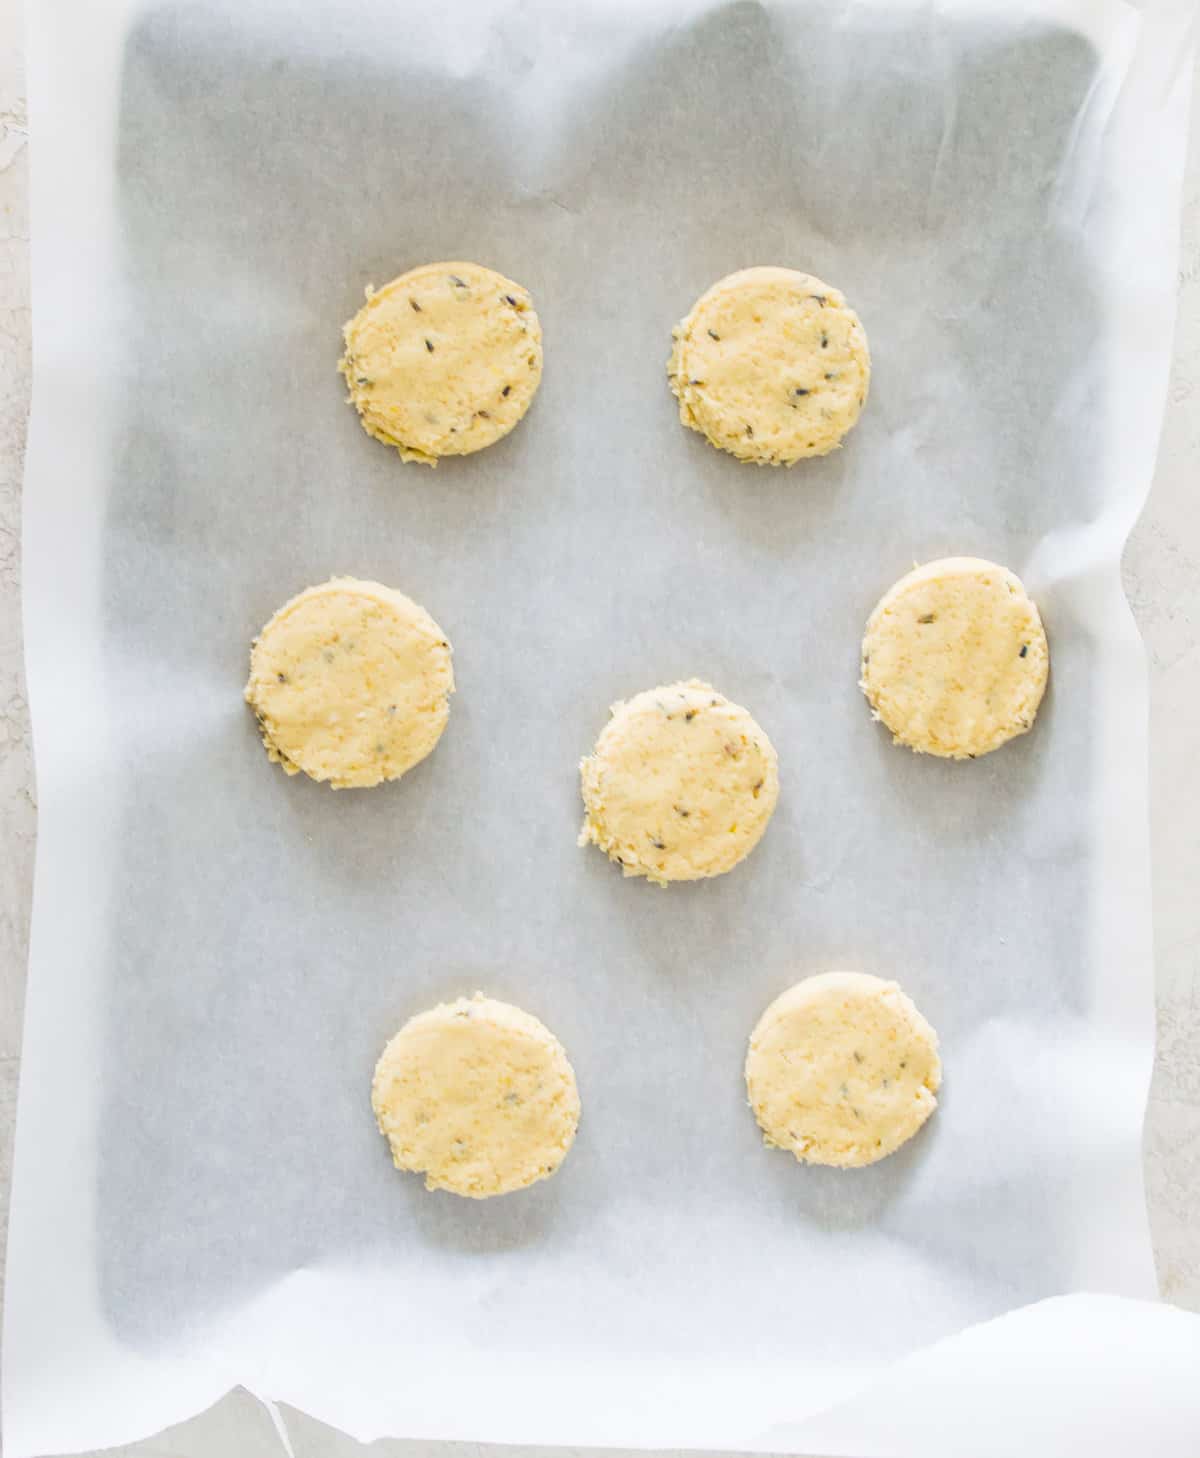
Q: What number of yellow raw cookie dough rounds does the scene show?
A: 7